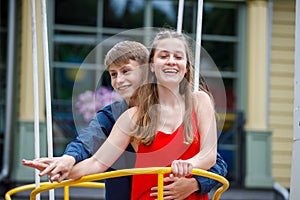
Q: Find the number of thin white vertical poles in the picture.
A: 4